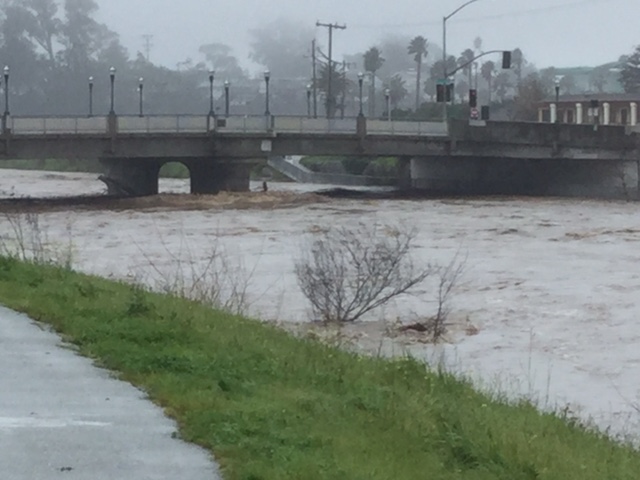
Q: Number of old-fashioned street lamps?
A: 11